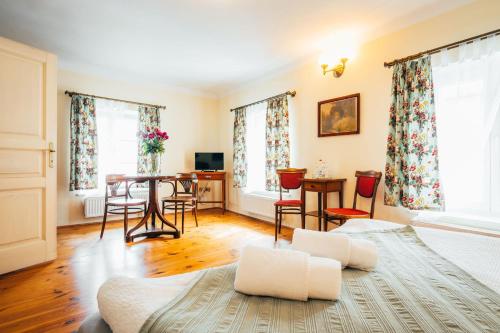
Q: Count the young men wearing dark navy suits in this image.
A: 0